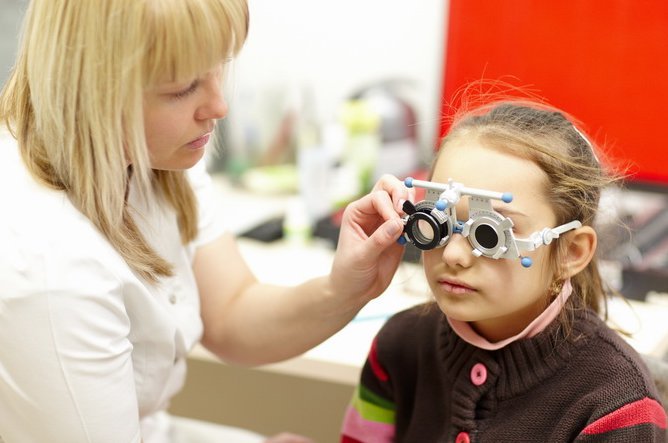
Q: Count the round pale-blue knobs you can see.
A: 5